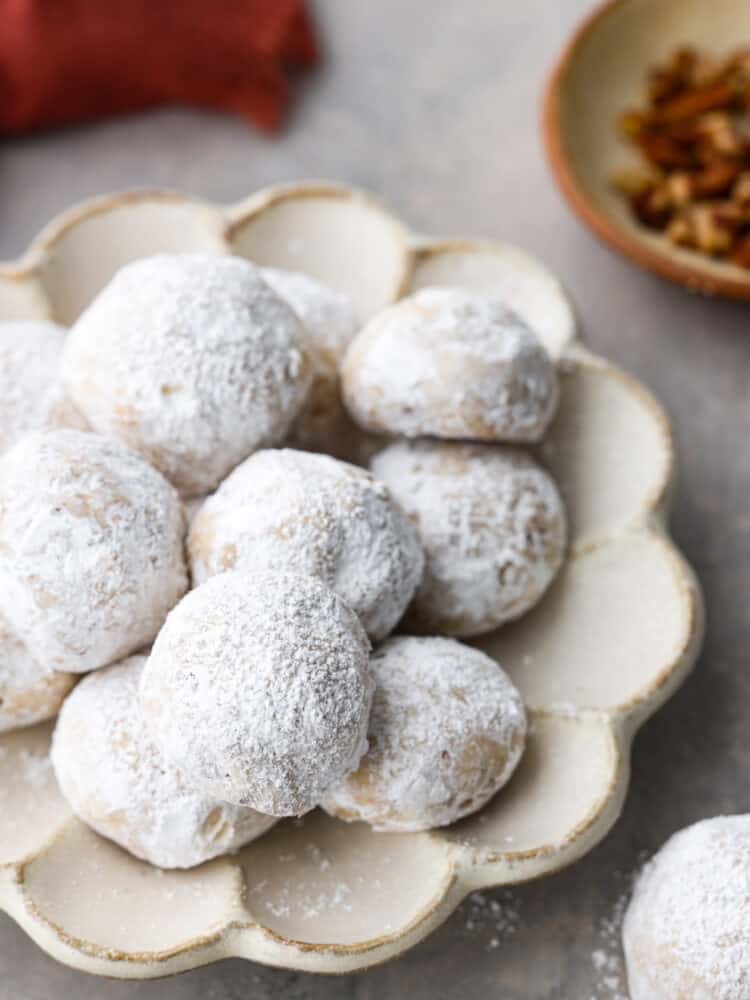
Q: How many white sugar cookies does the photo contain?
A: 12